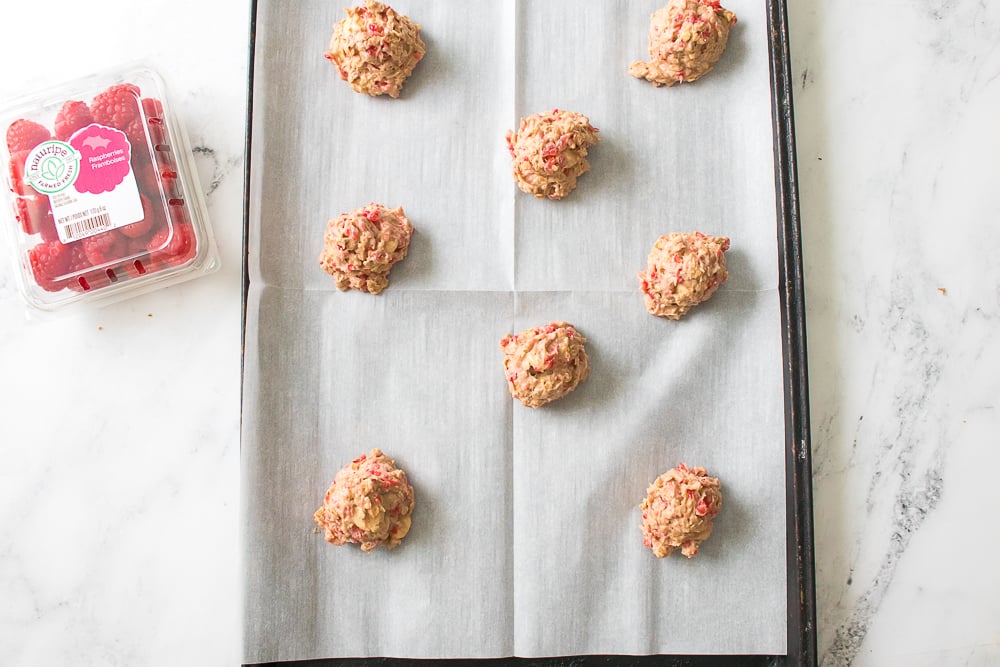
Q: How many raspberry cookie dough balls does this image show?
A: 8